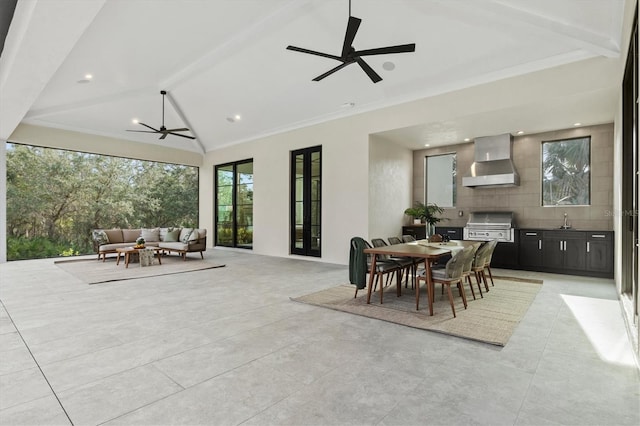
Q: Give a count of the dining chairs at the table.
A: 8